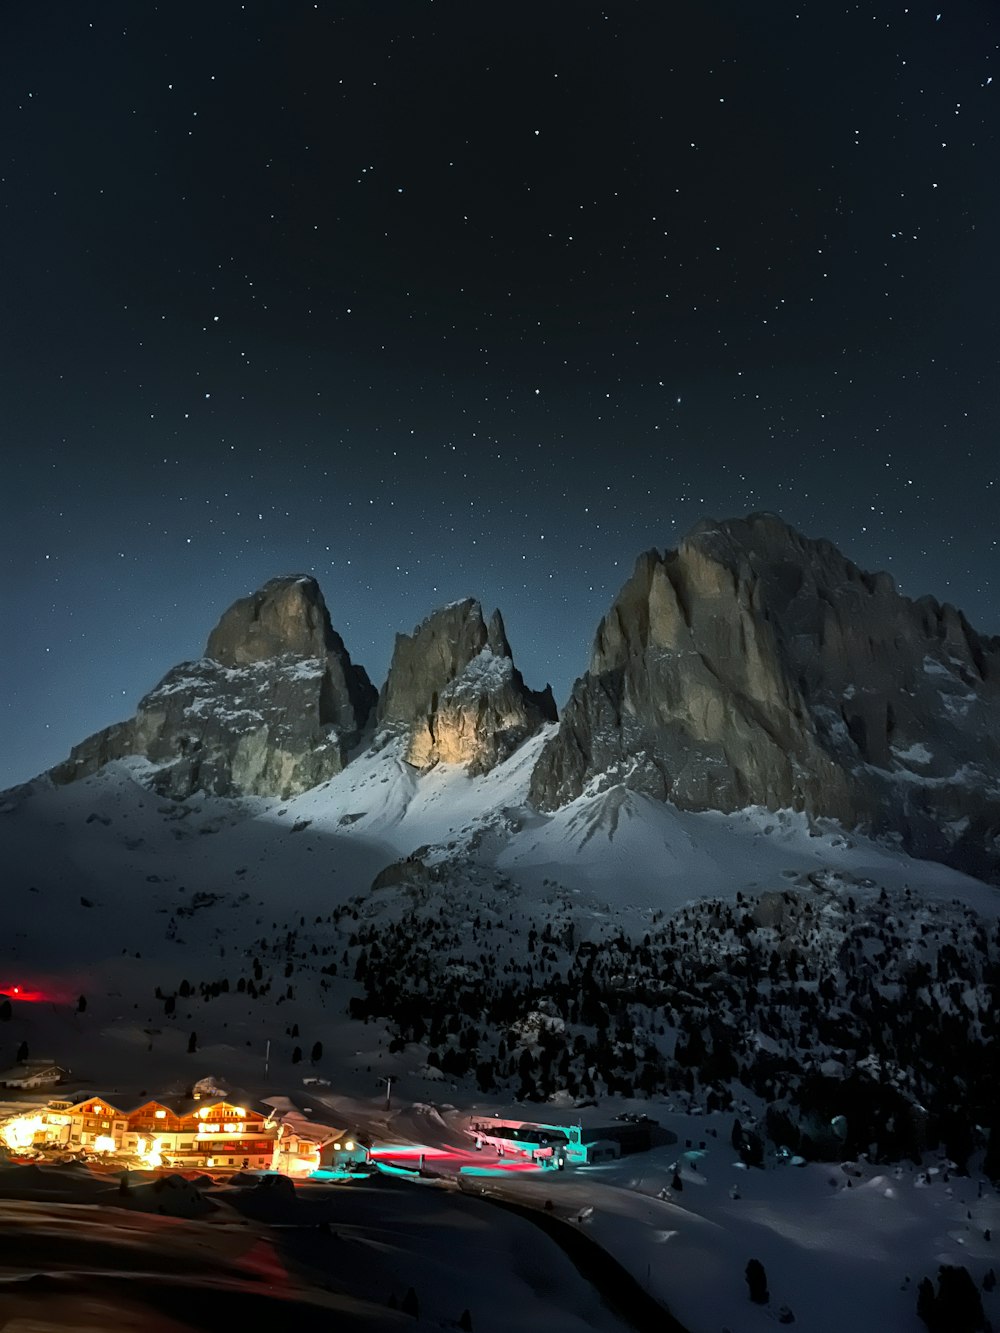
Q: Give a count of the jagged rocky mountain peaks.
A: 3